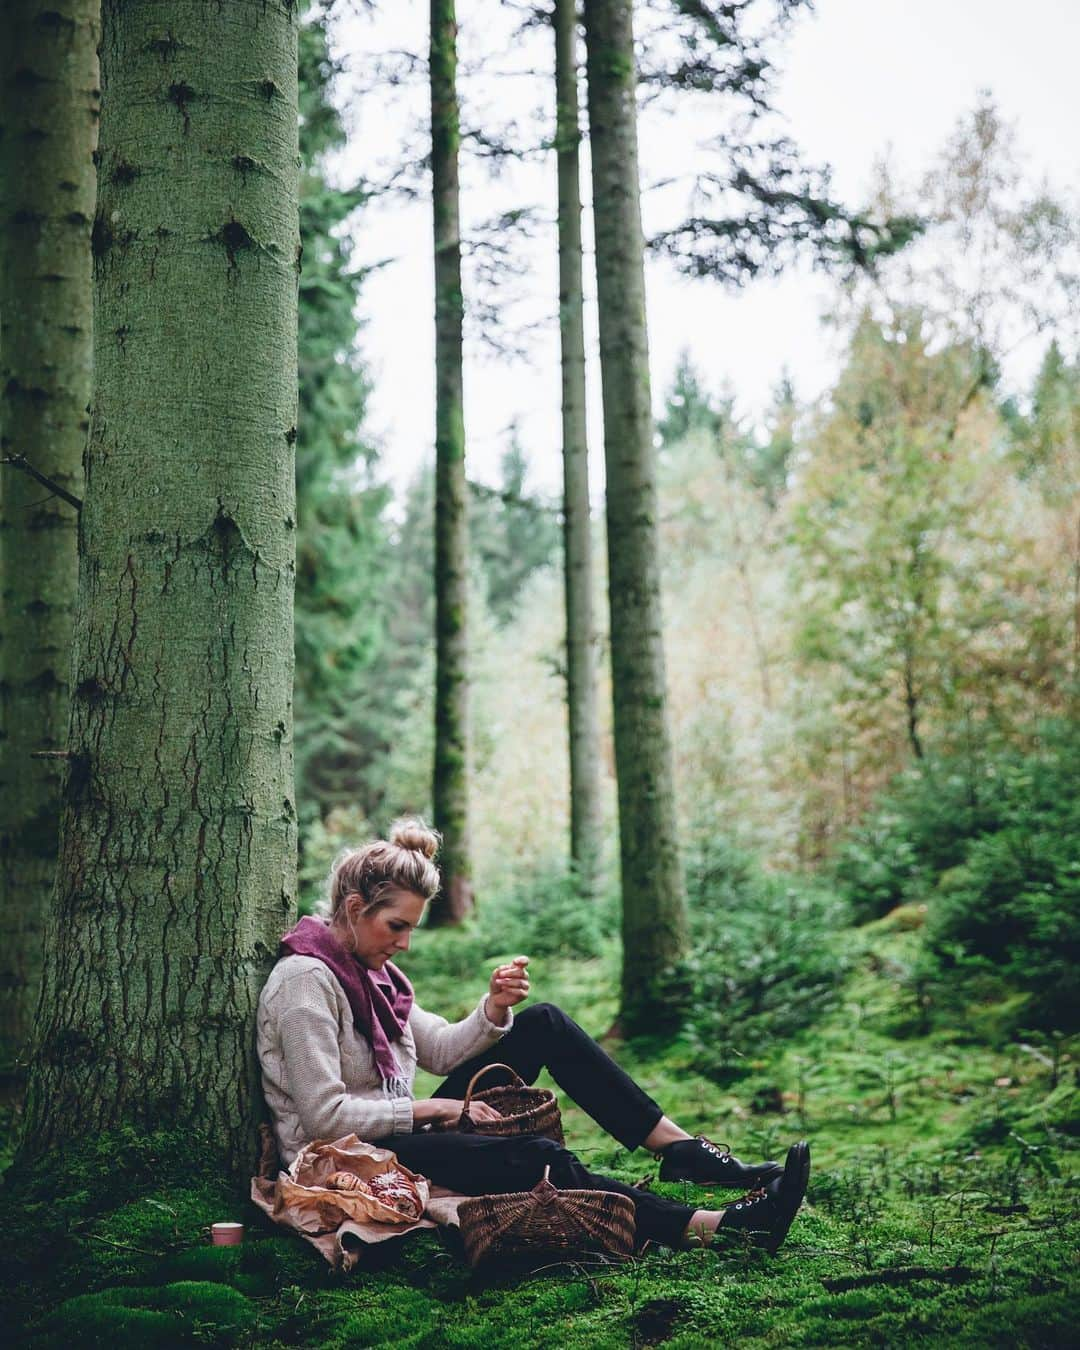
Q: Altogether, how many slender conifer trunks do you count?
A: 3